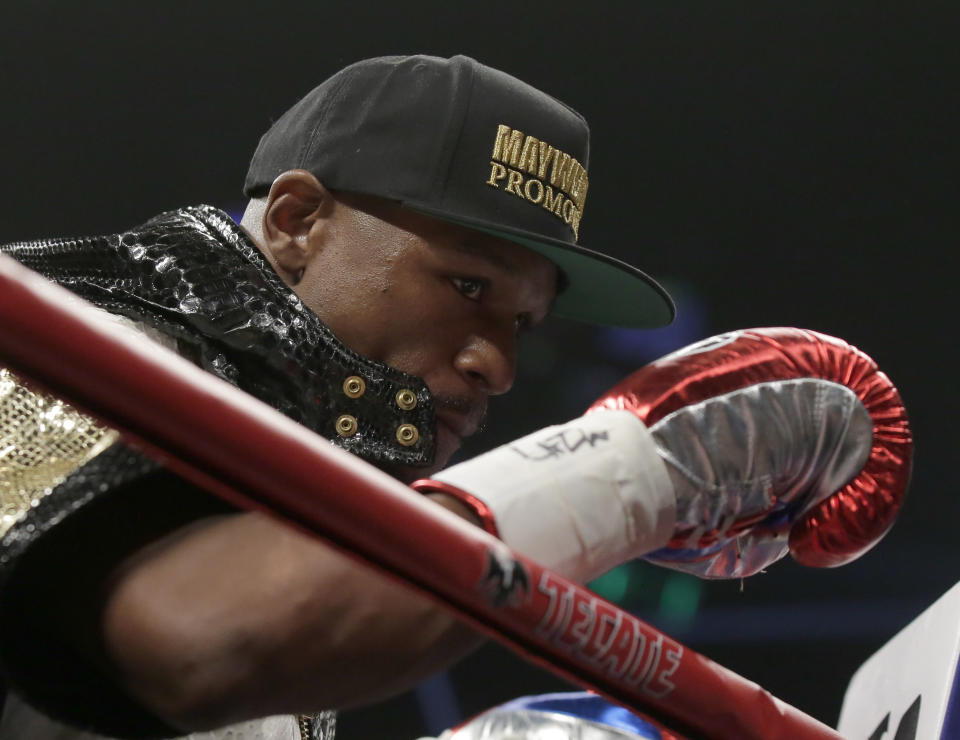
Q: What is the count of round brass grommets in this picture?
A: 4